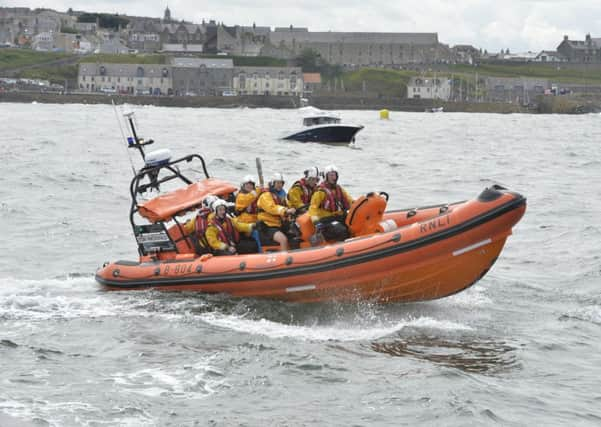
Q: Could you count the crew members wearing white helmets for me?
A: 6